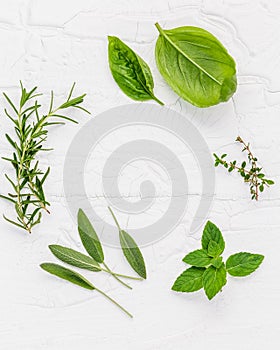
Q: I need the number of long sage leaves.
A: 4